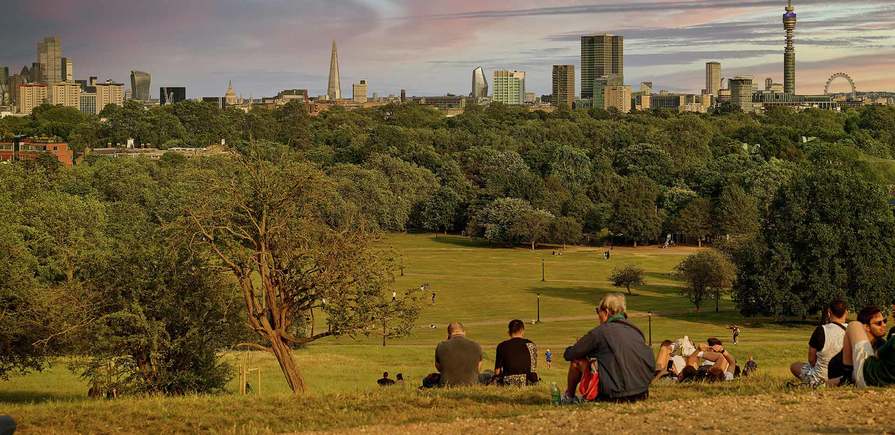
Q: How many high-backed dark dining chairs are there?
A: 0